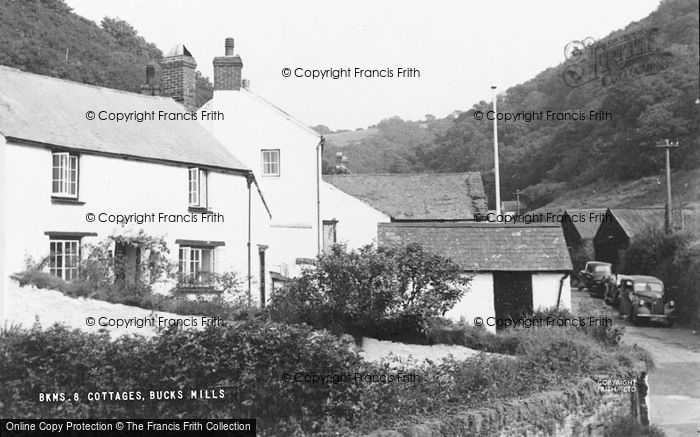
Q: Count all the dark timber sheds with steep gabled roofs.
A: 2